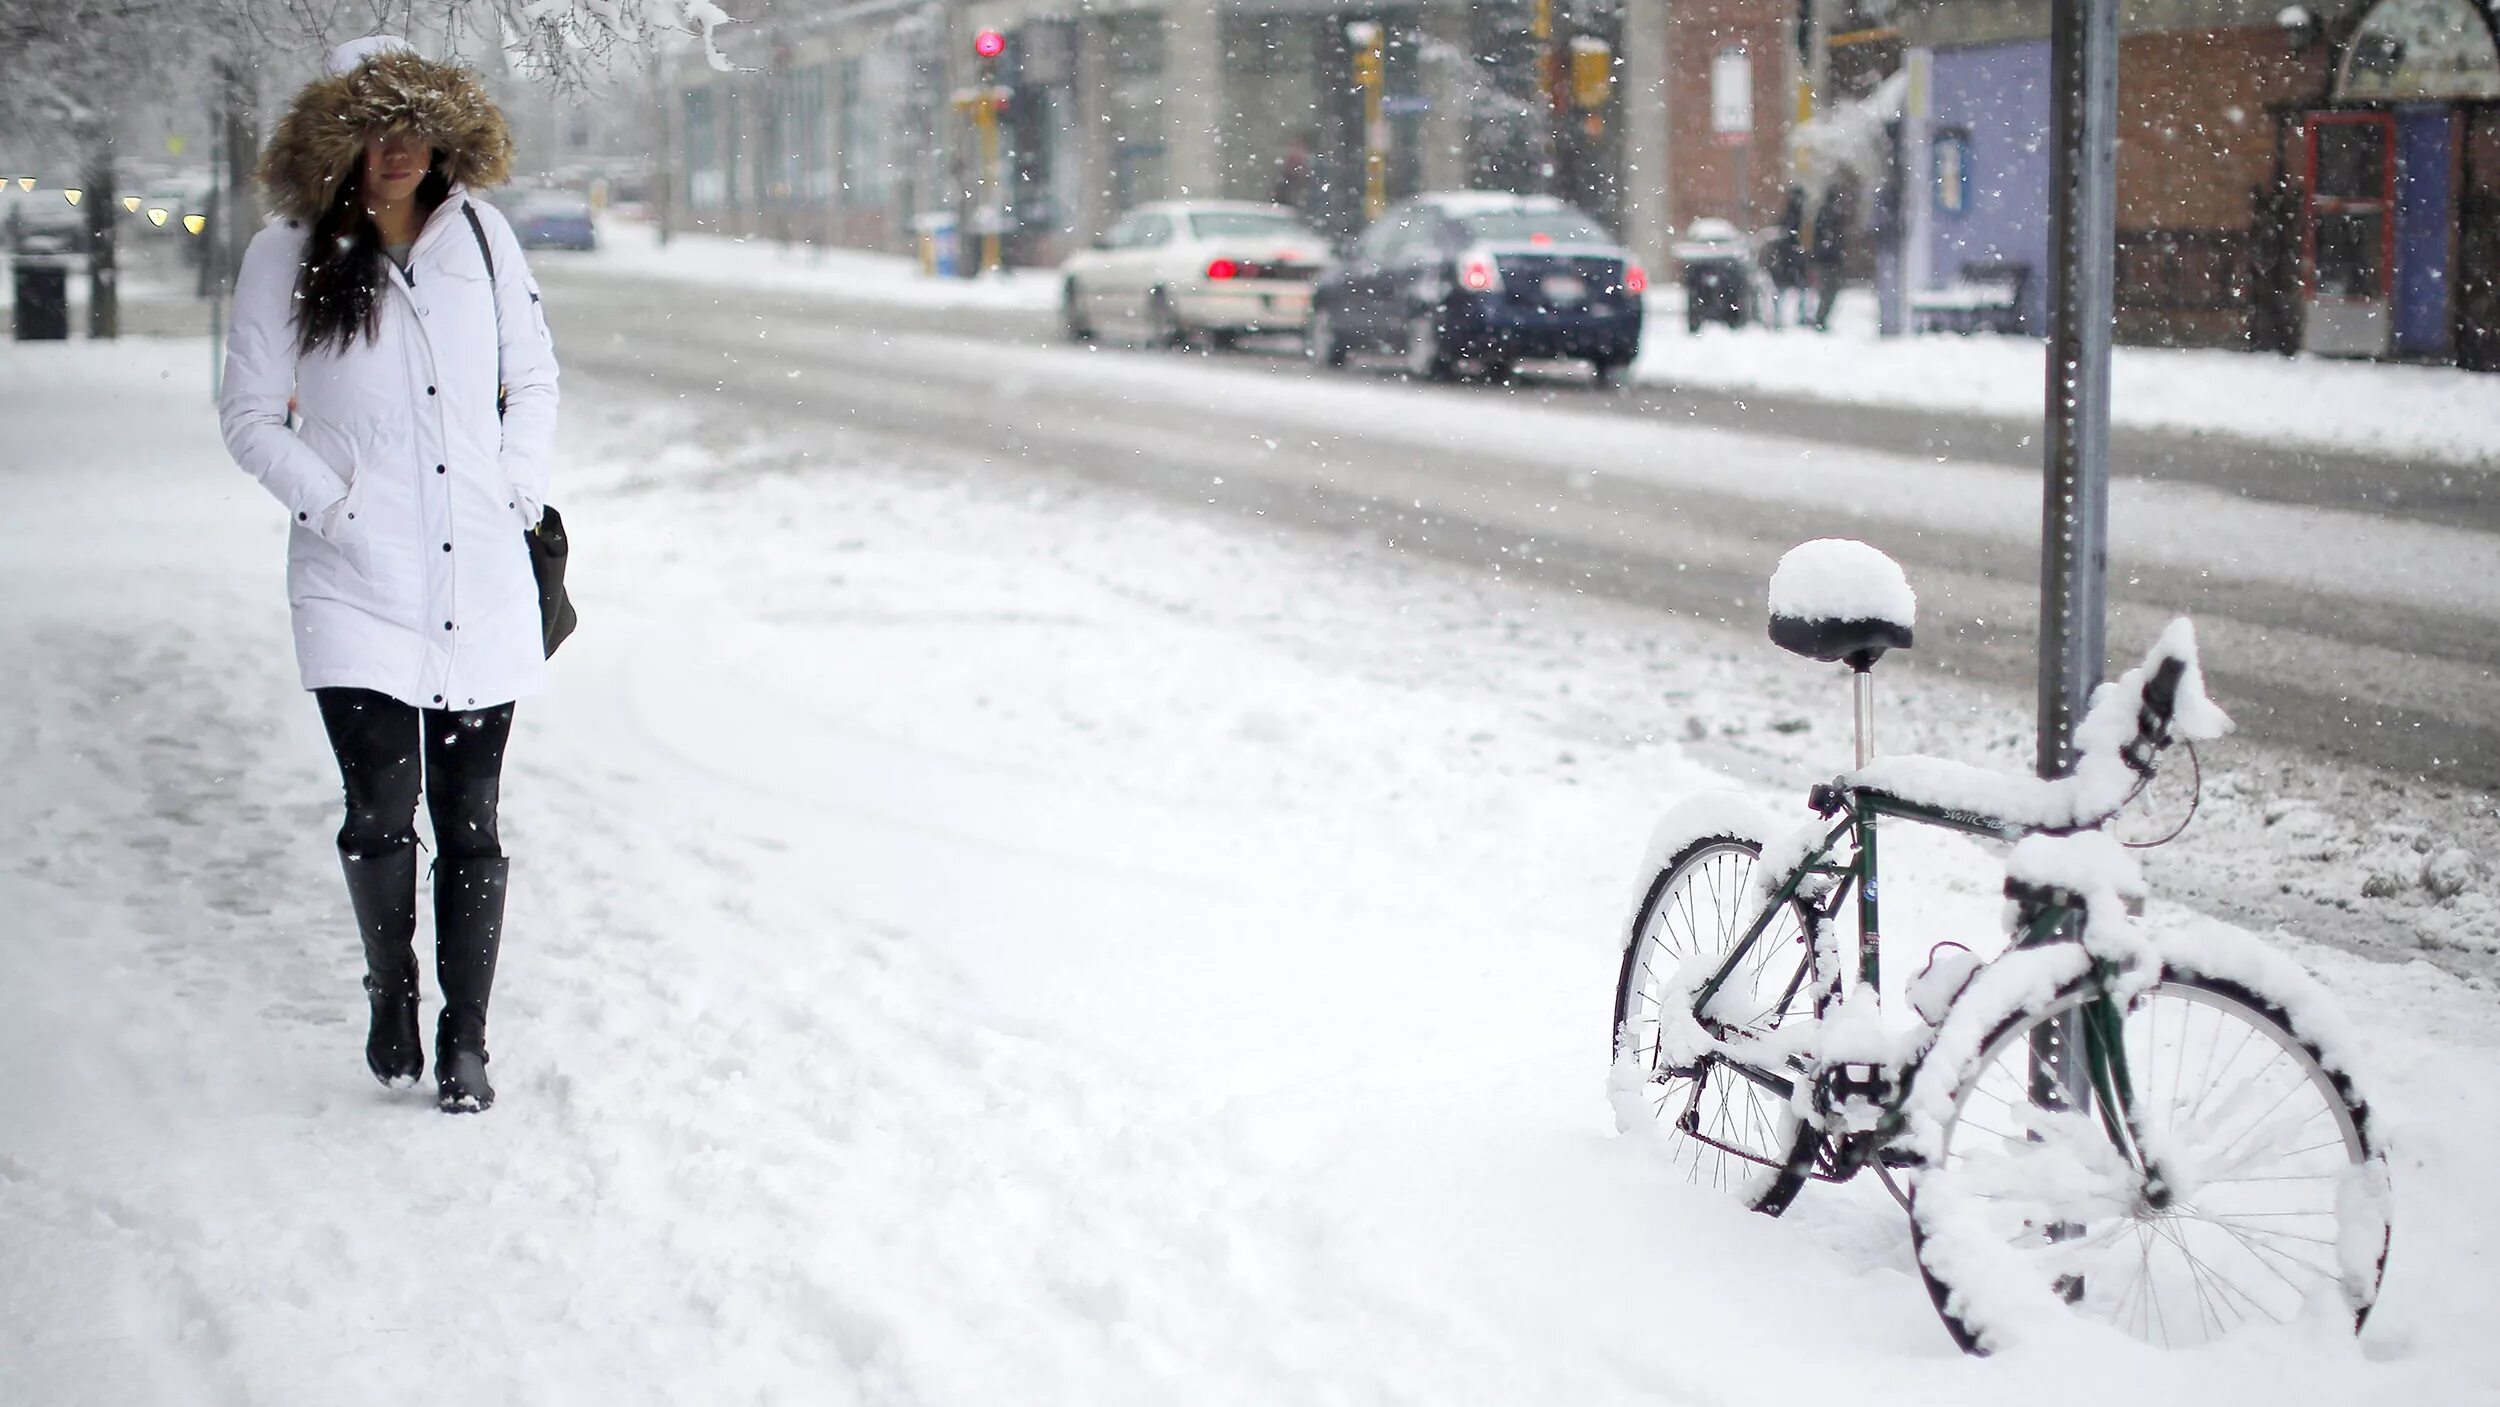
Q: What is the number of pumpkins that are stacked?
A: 0